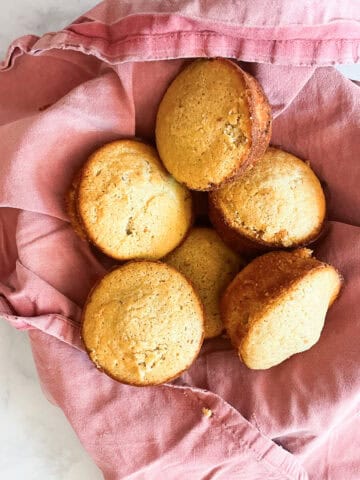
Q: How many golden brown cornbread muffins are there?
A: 6